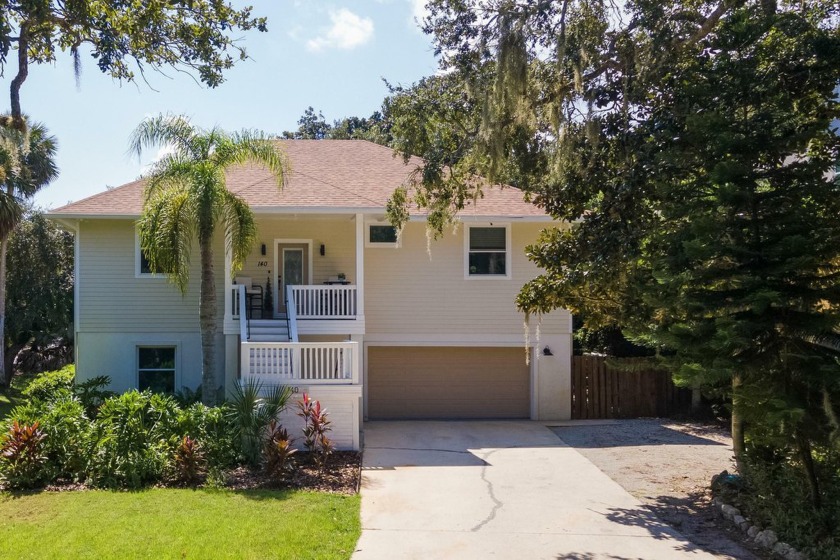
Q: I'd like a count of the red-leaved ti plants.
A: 4